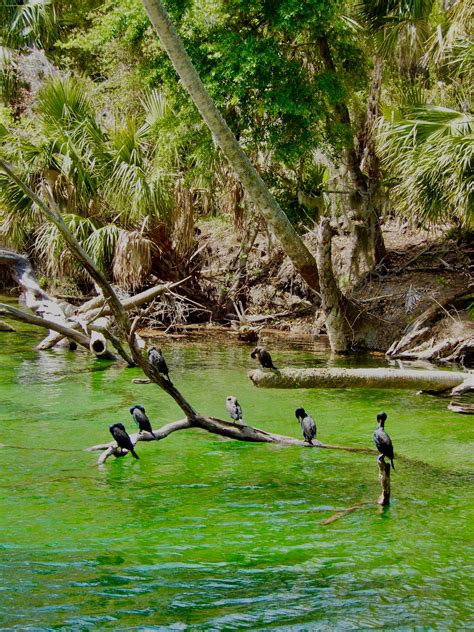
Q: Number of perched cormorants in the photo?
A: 7